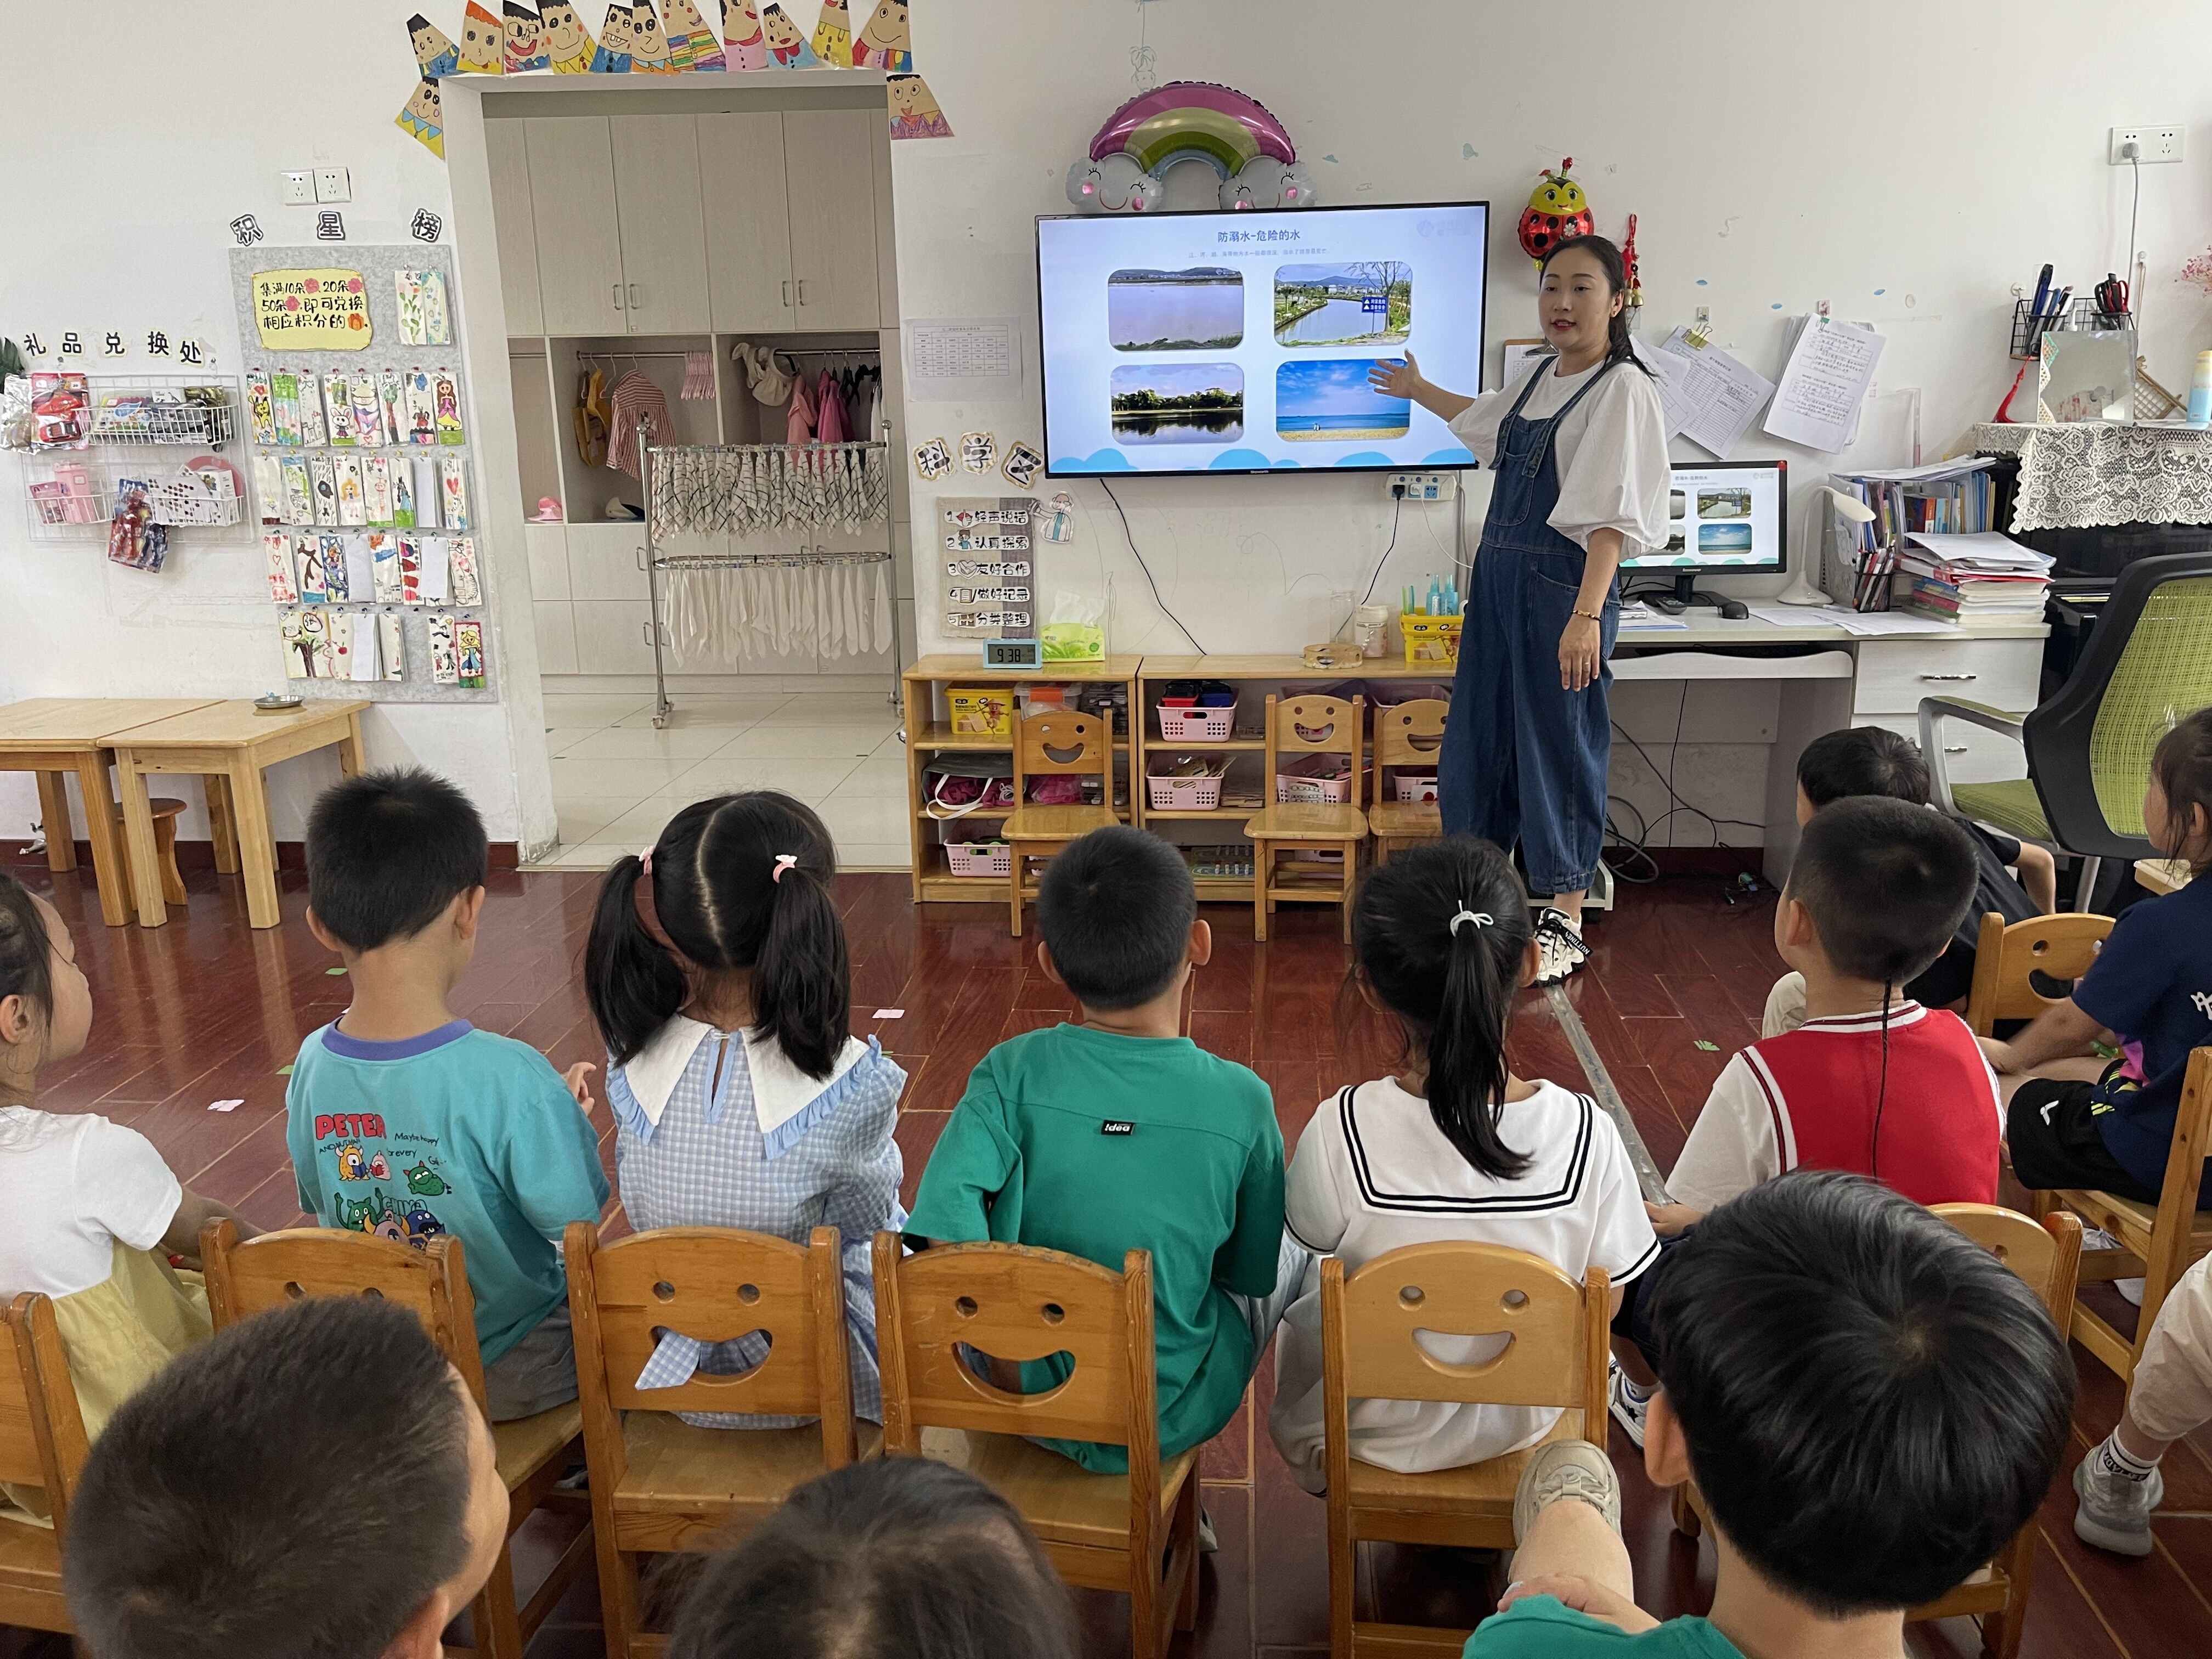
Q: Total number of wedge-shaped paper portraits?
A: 13